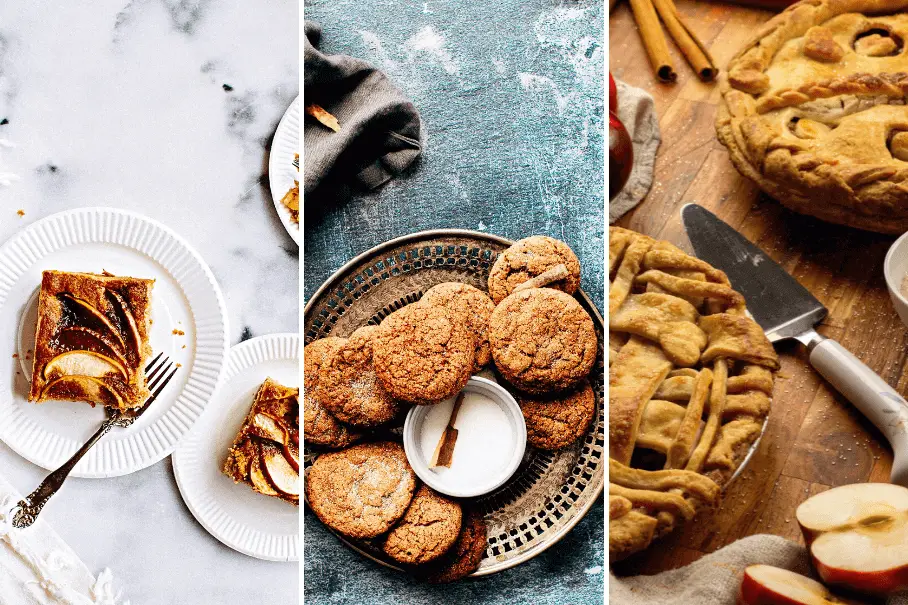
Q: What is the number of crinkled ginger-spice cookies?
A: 10